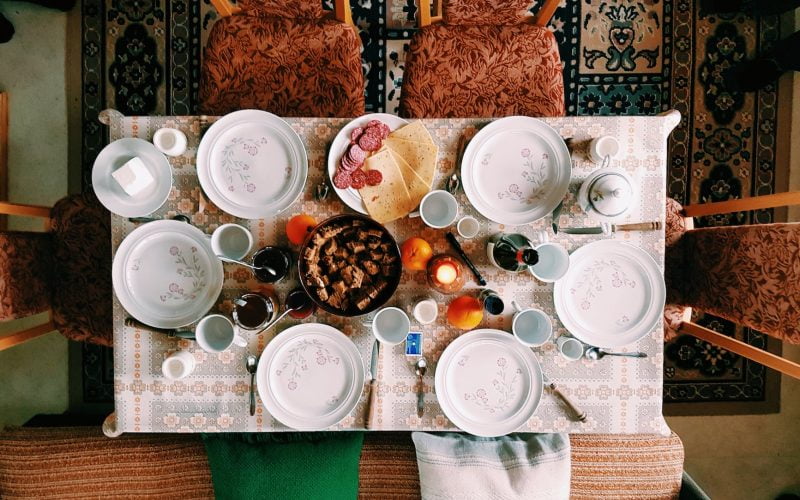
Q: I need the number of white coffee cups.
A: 6